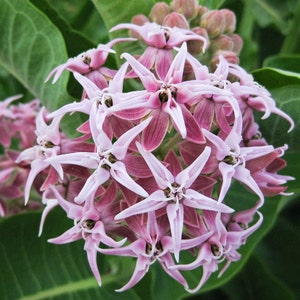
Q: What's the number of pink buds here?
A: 11